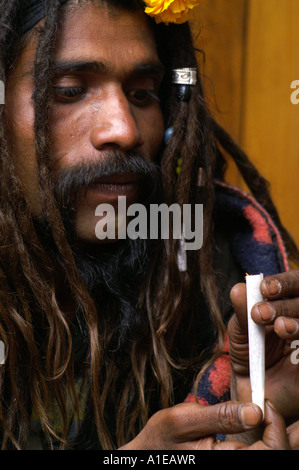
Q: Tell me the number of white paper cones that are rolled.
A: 1